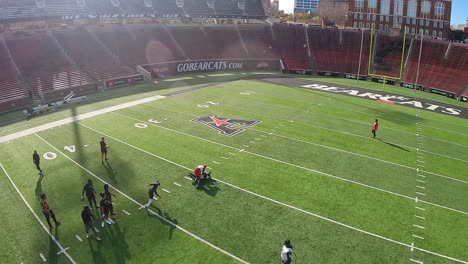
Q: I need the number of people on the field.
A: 12